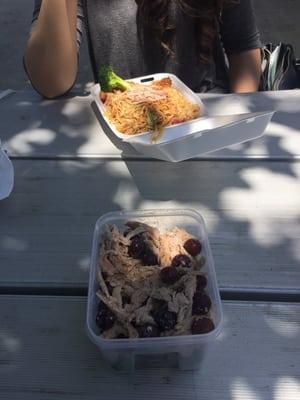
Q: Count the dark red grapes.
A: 11